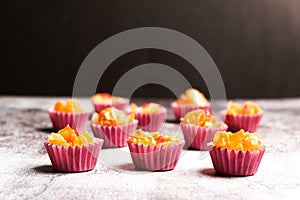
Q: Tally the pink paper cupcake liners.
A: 10